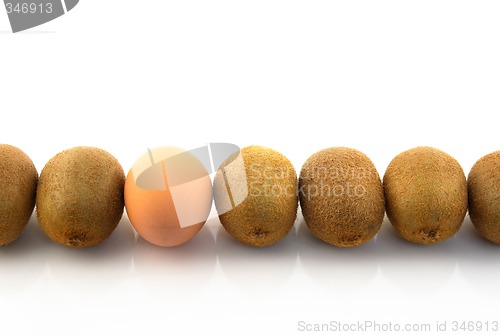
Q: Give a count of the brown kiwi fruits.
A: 6